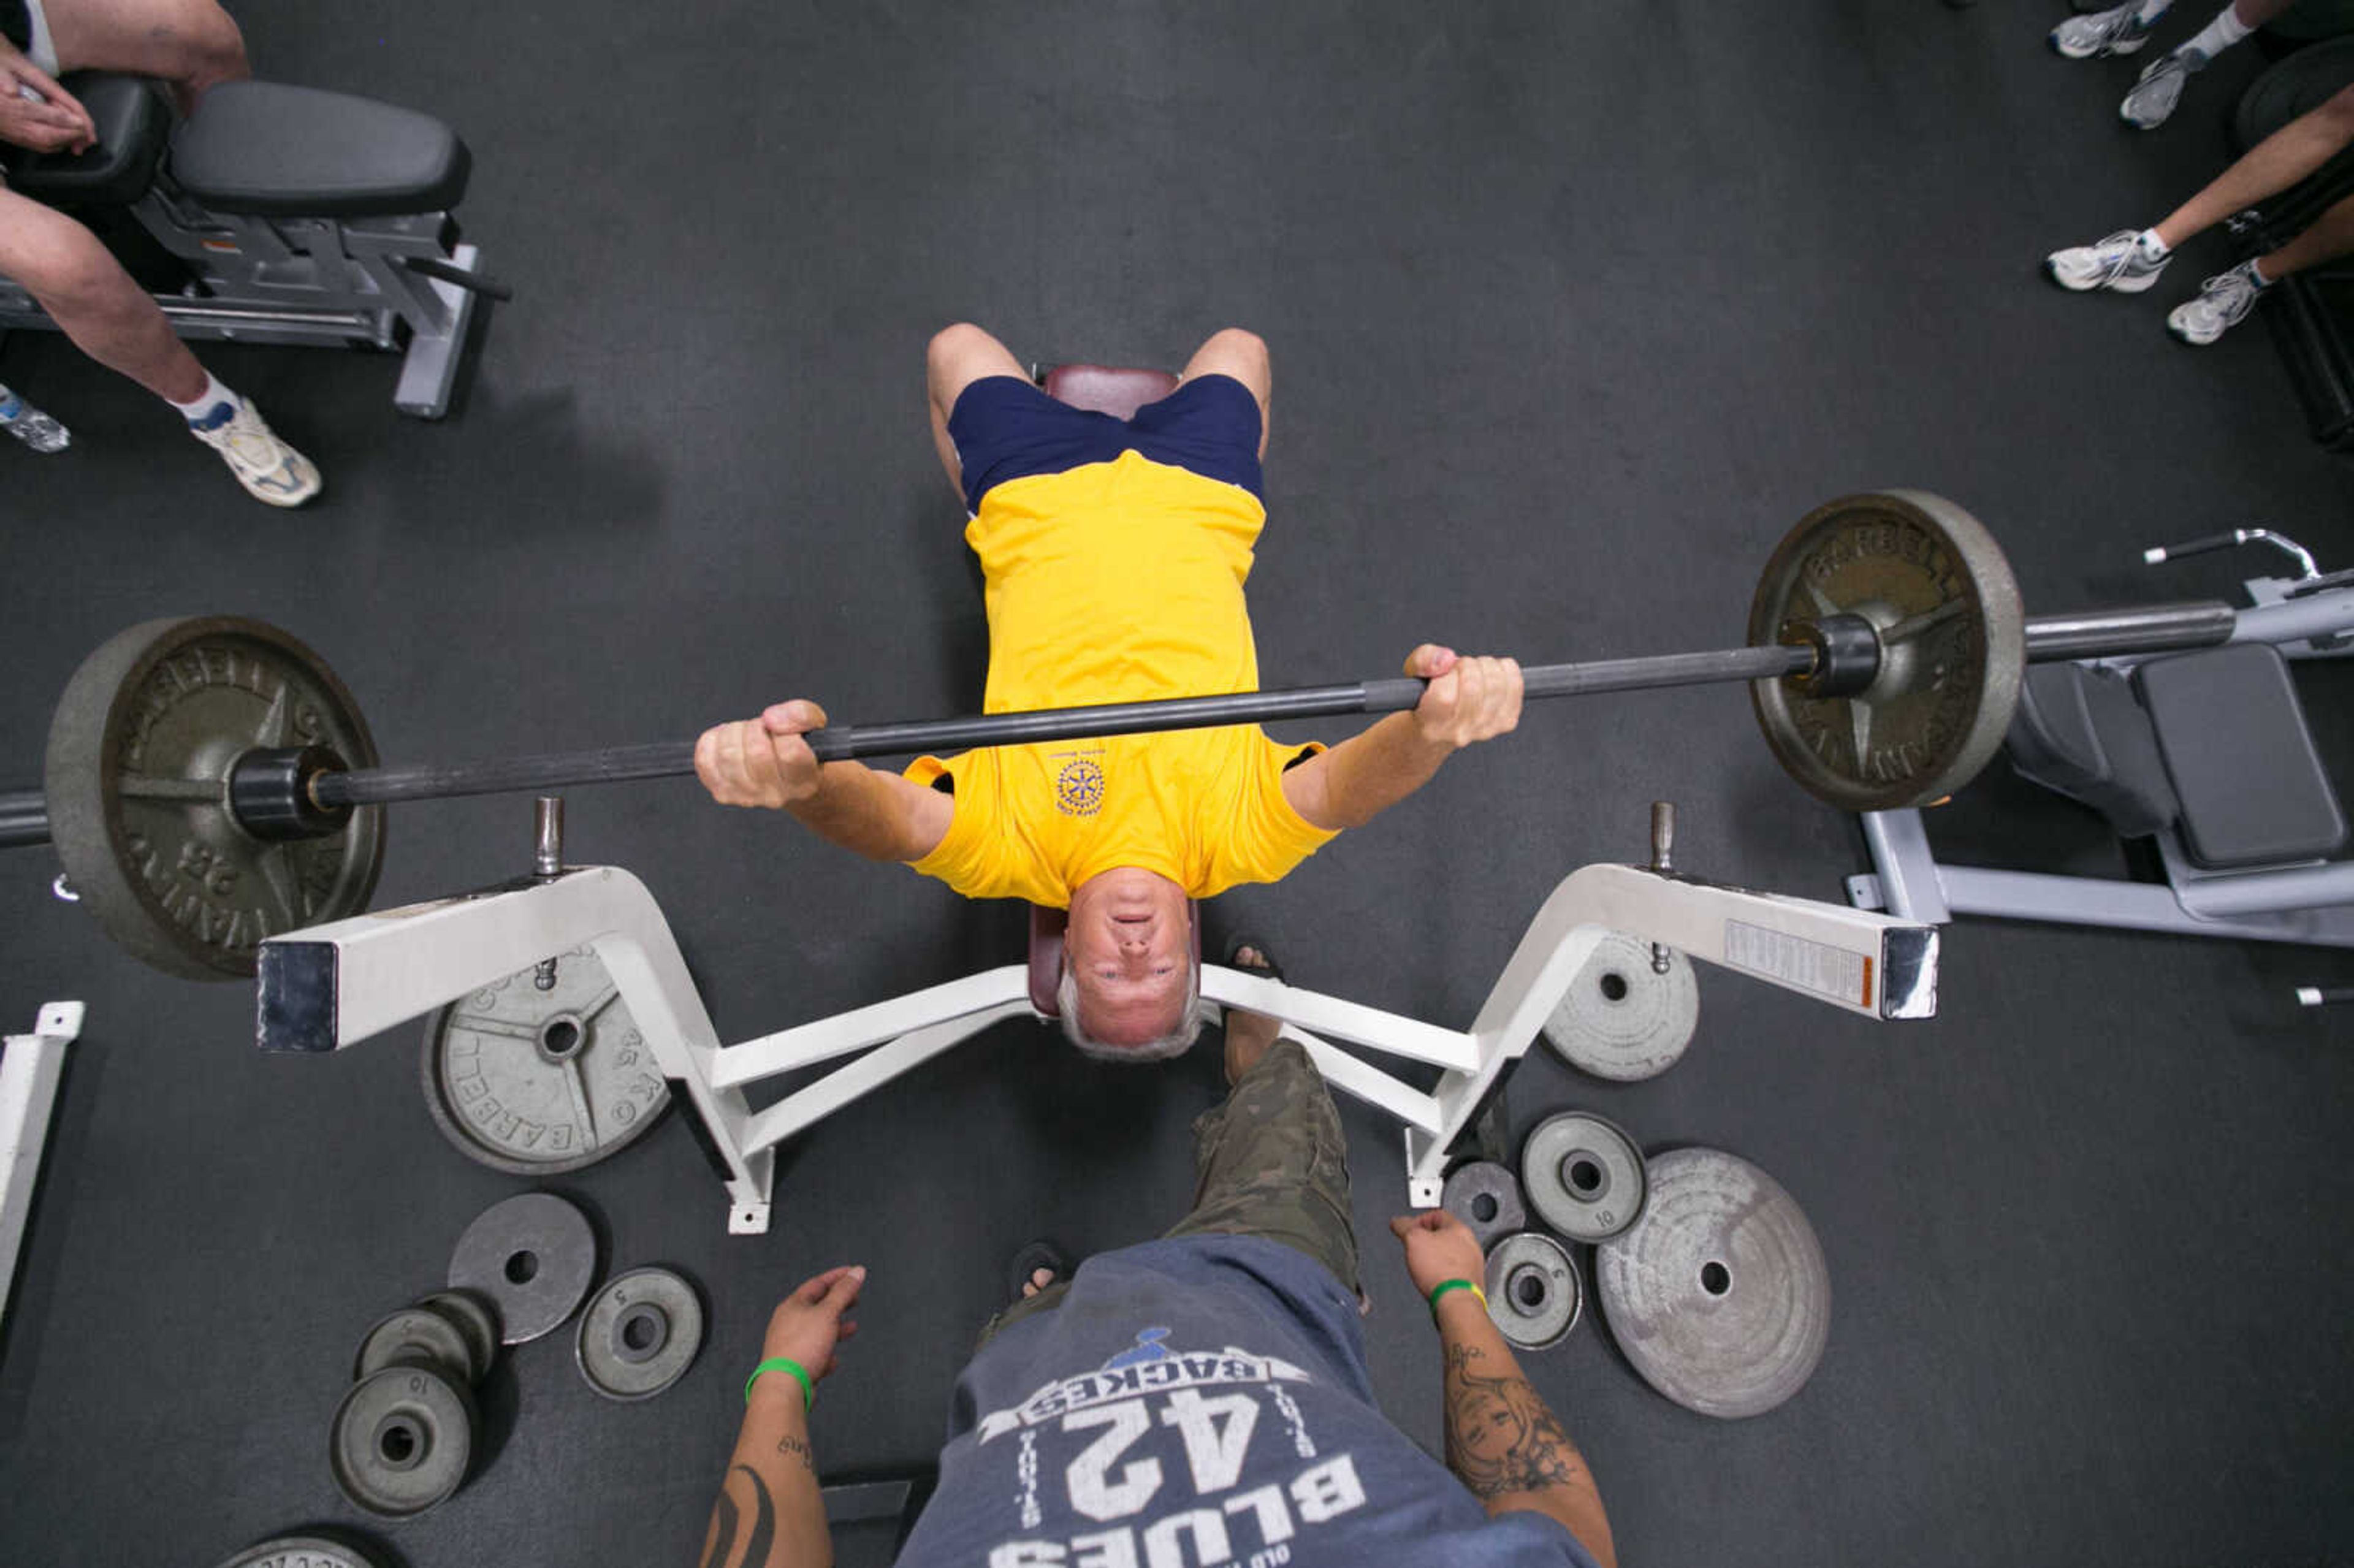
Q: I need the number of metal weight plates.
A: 14